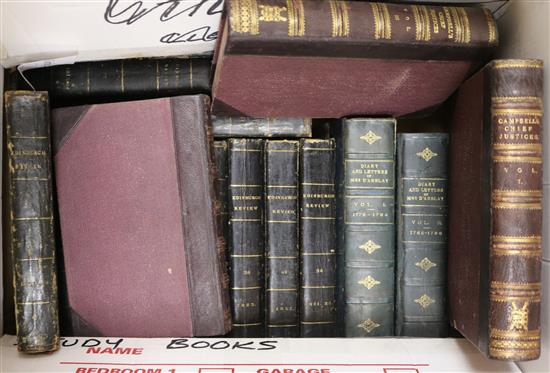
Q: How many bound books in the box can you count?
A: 12